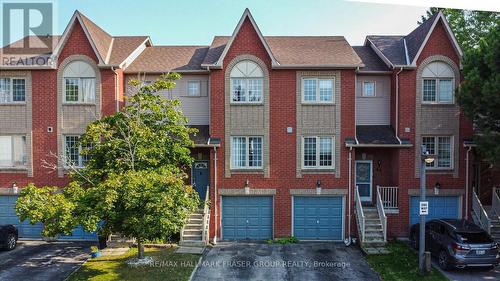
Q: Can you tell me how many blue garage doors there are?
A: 5